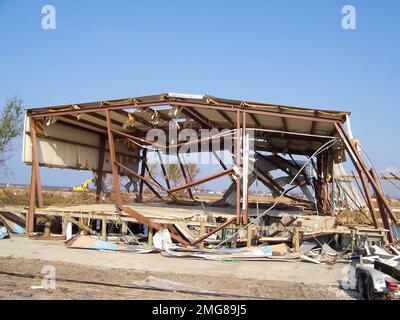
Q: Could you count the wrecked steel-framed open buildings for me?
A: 1